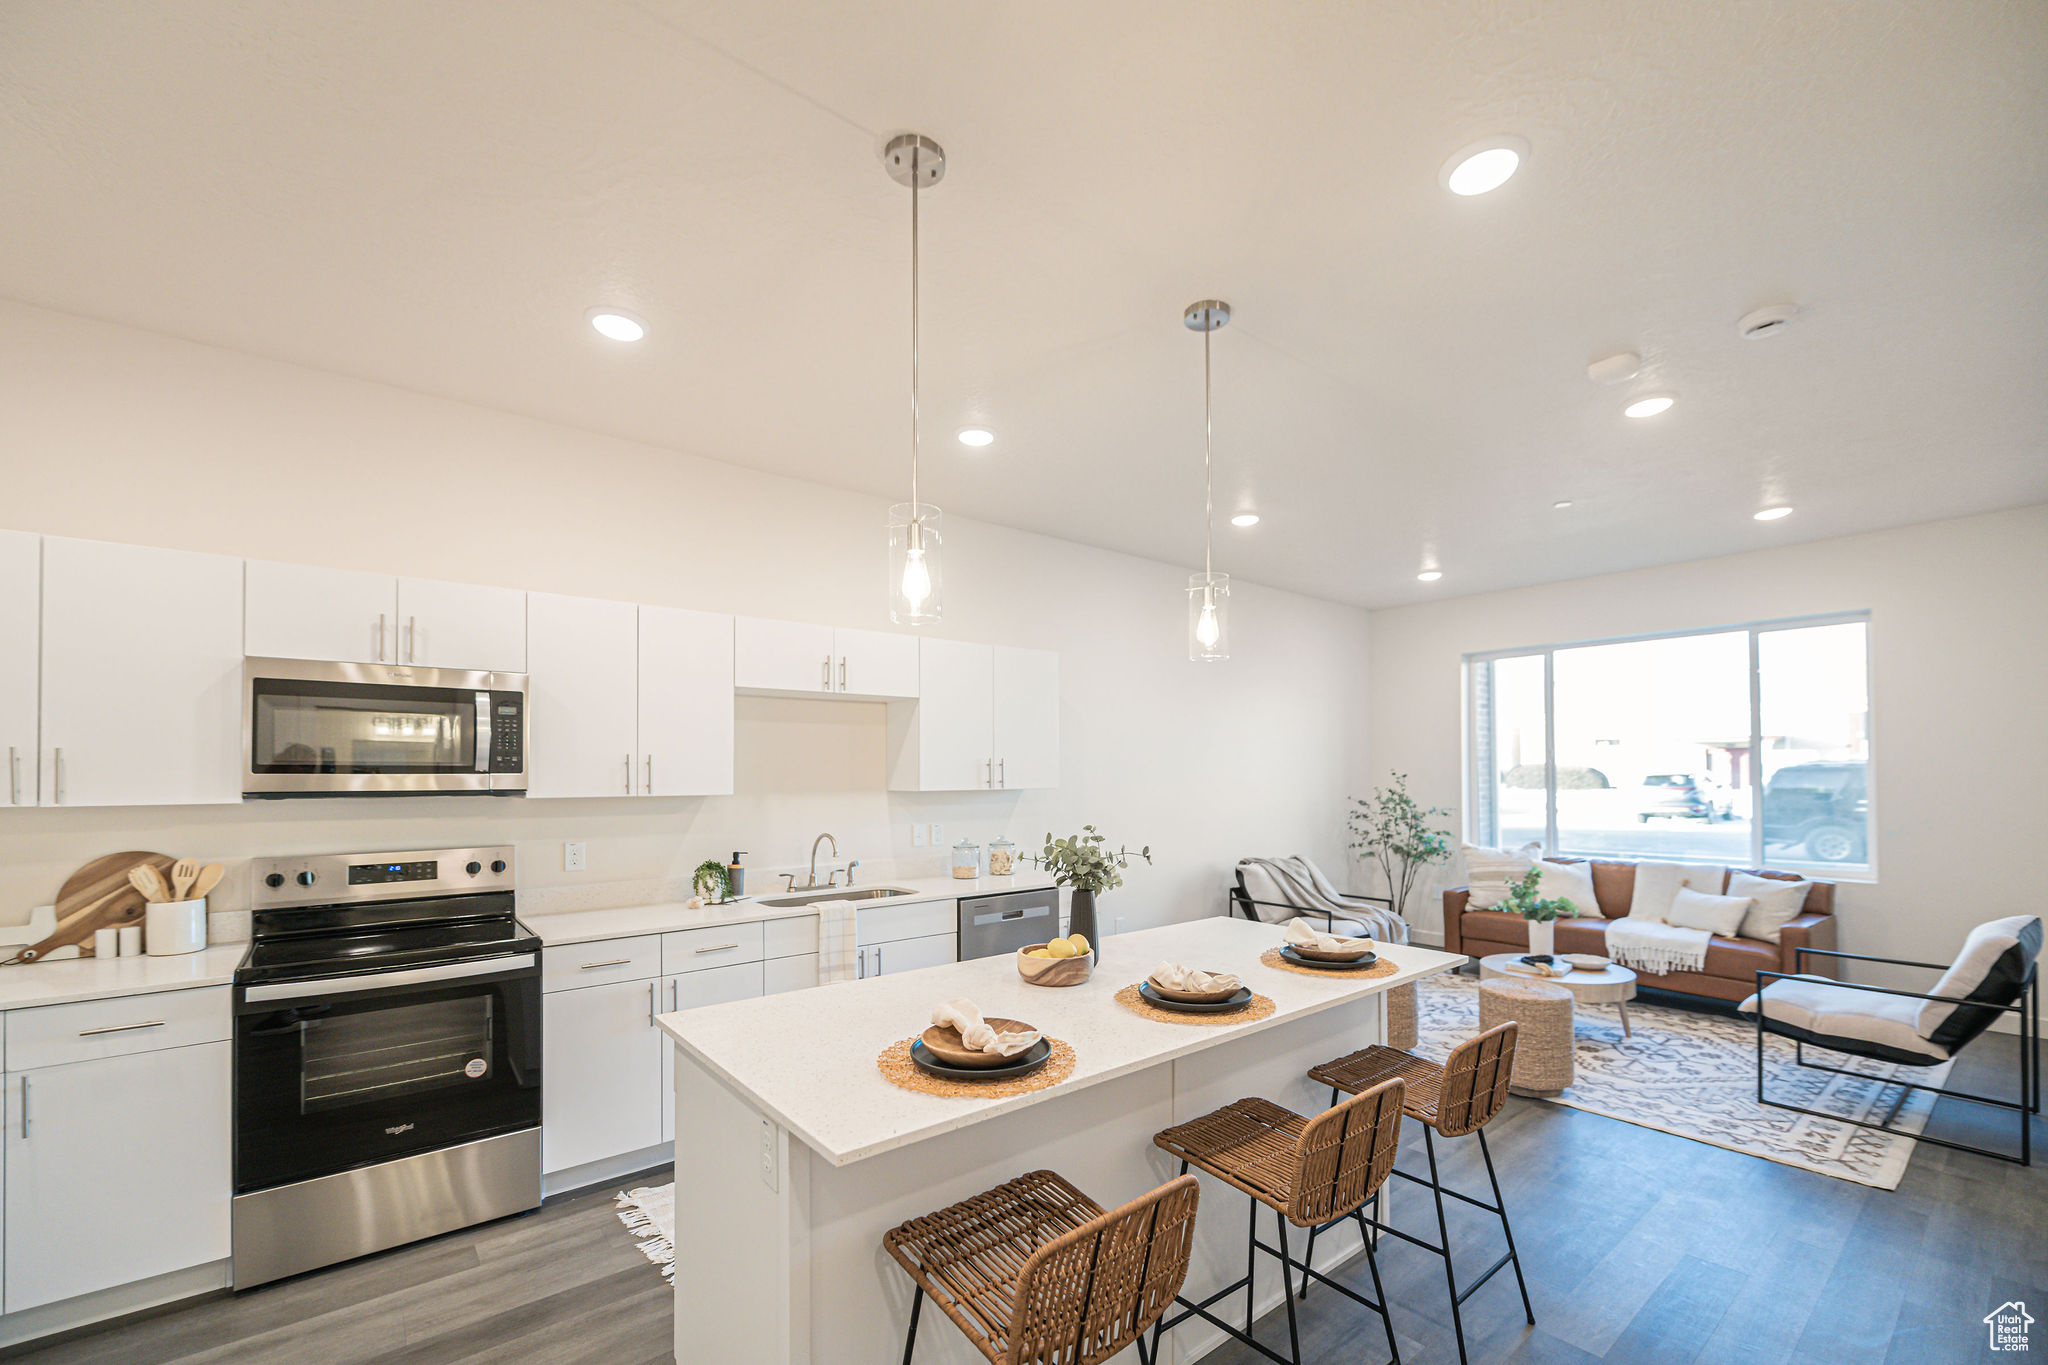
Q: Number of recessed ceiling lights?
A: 7